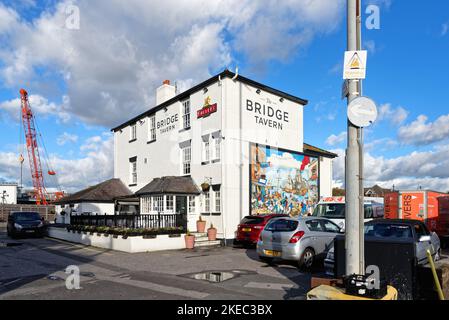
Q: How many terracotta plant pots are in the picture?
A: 3